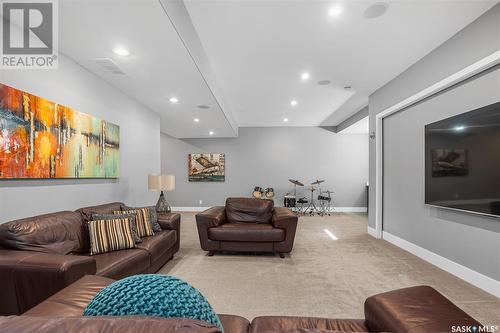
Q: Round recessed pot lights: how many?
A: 8